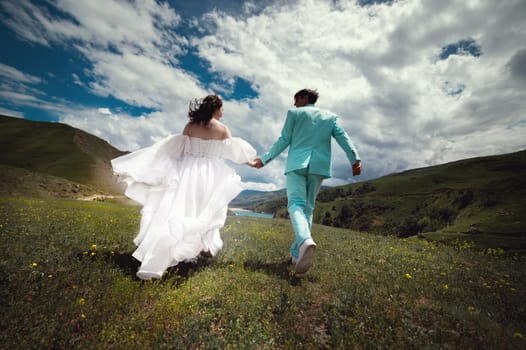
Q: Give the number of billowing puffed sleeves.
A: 2